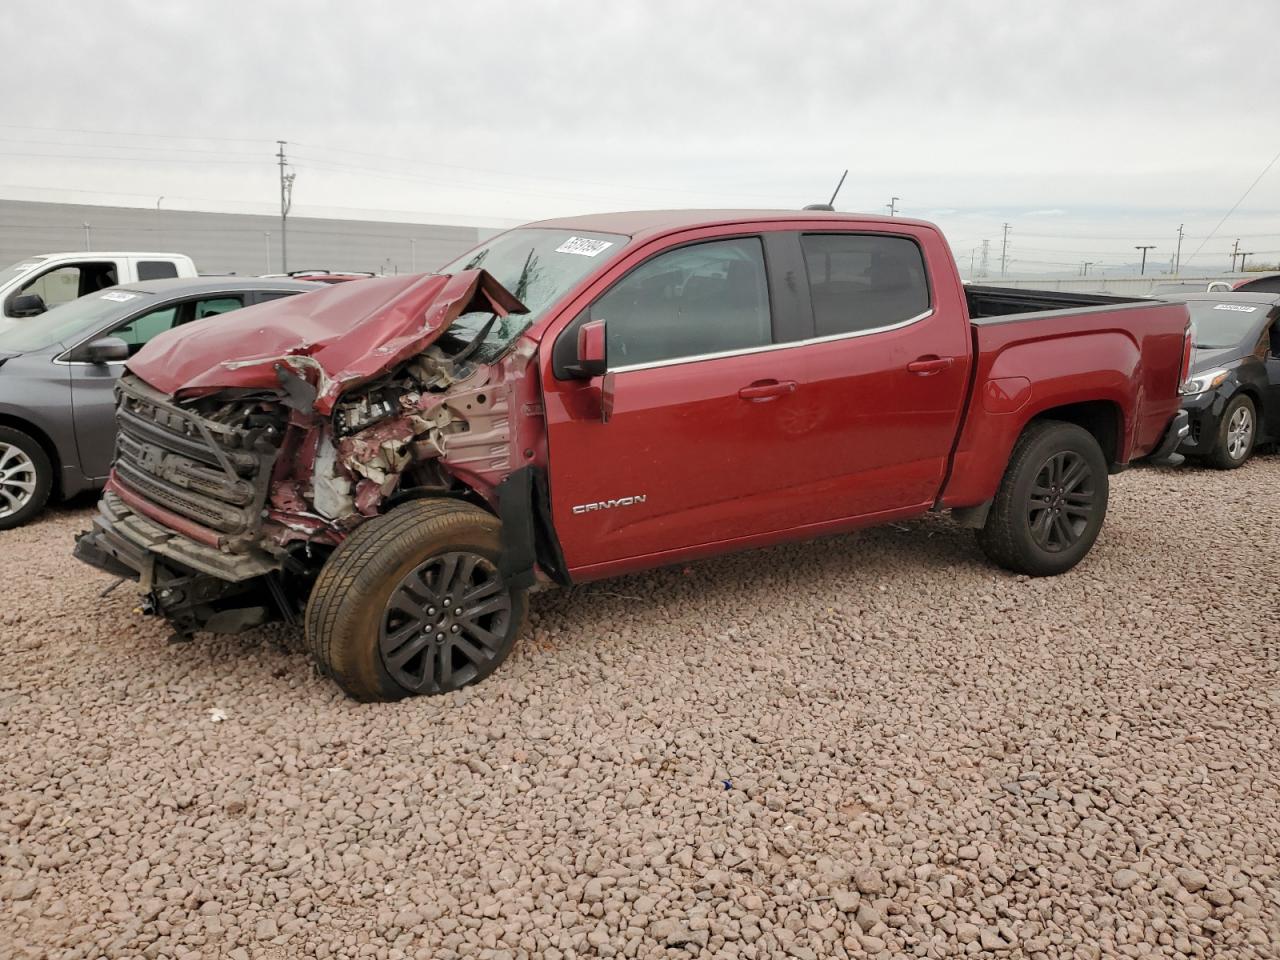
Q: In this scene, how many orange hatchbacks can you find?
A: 0